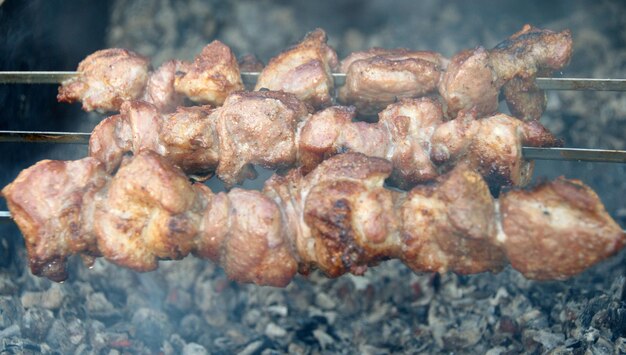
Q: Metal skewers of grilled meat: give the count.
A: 3